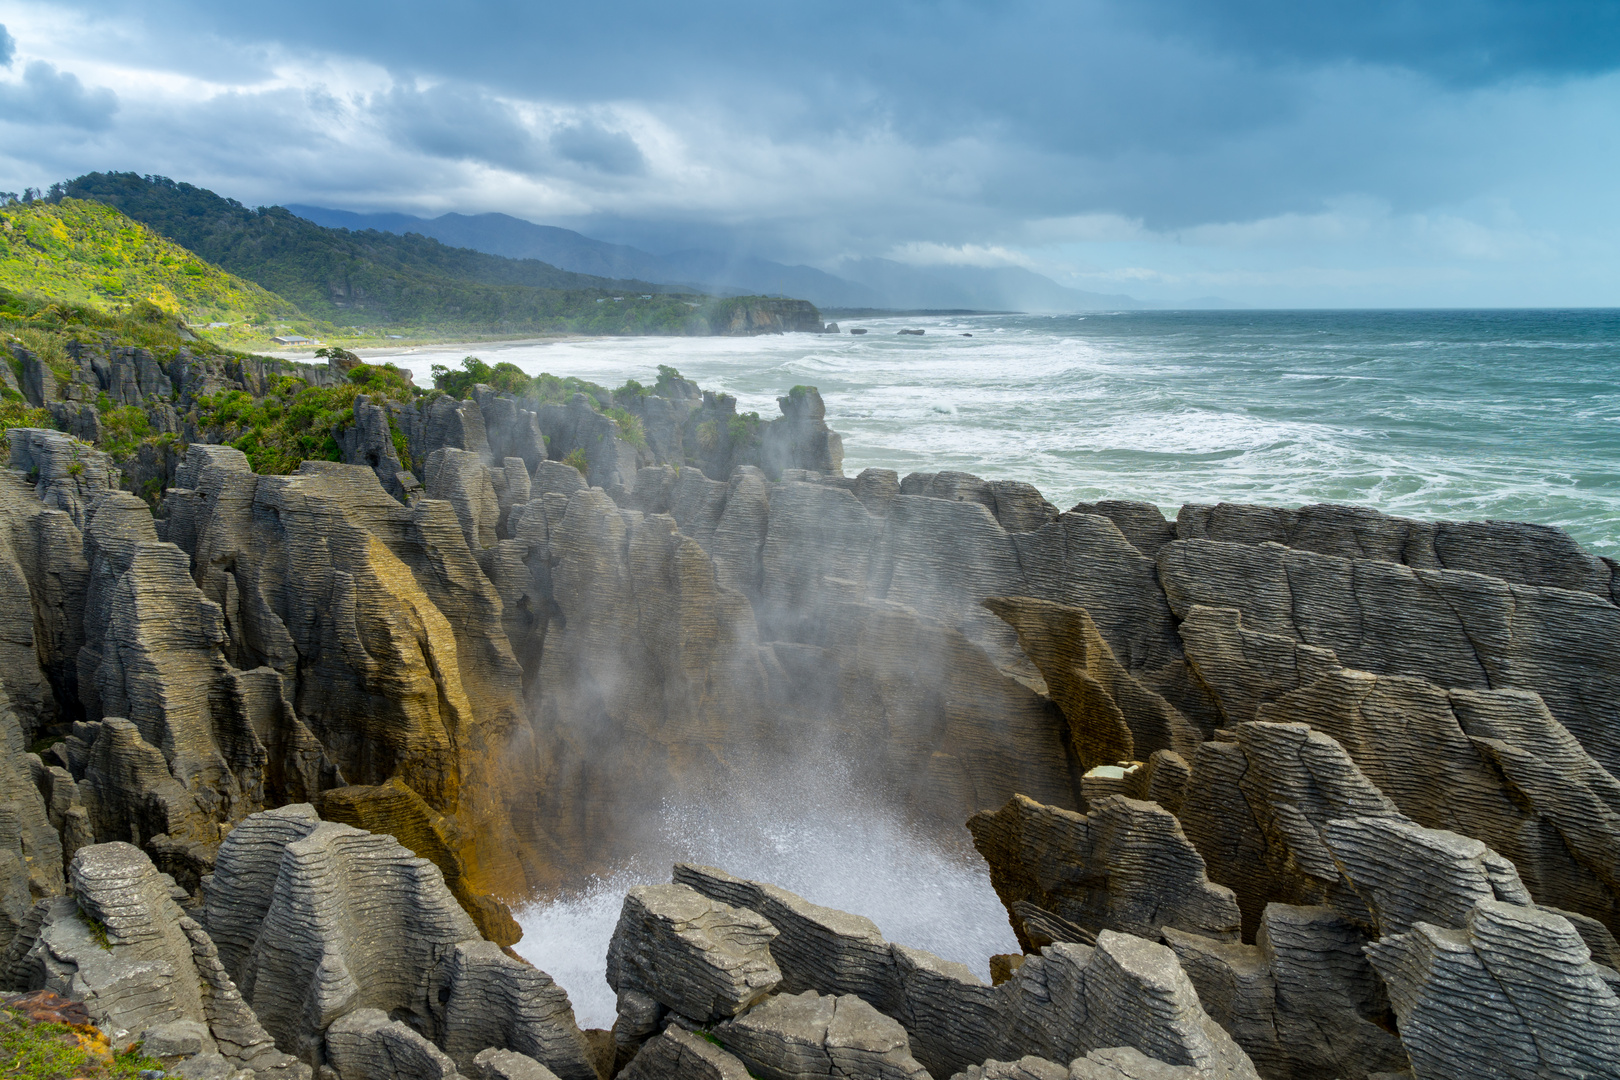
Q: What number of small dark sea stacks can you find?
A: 3